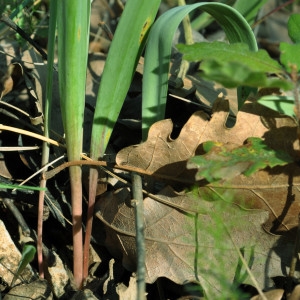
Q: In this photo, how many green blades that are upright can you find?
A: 3